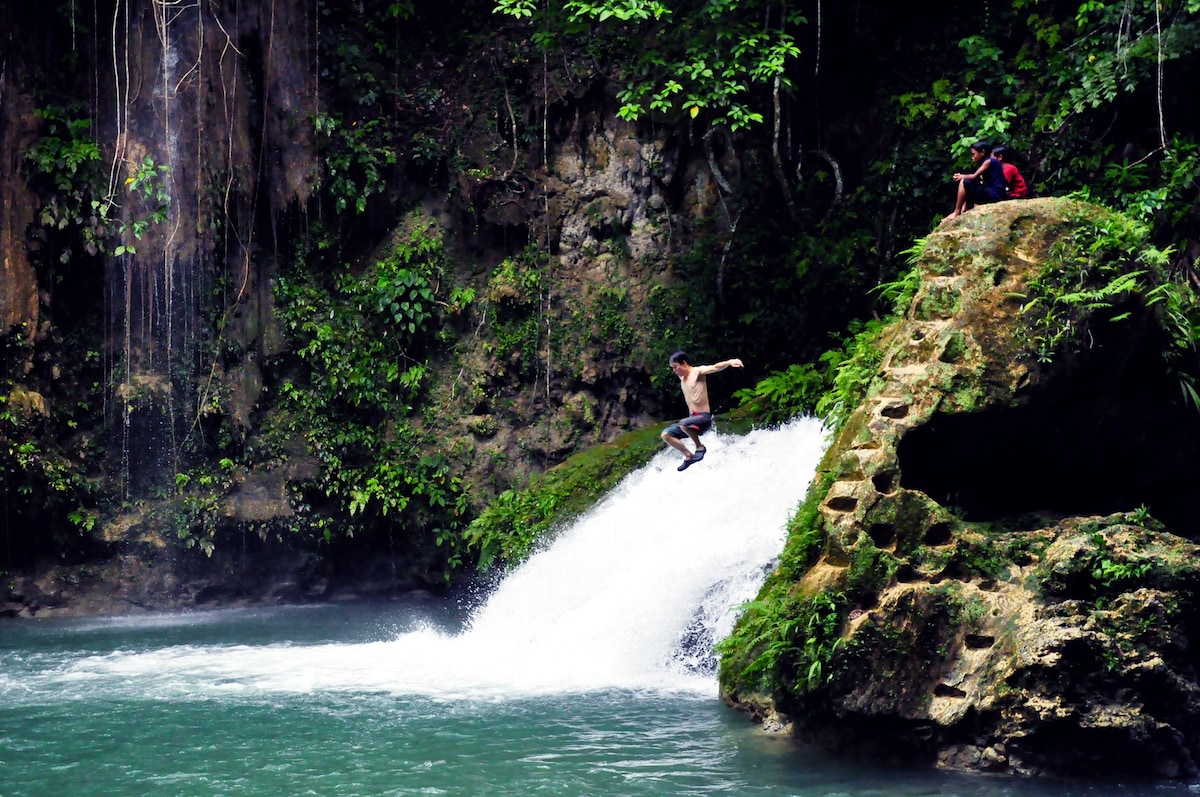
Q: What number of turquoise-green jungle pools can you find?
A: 1